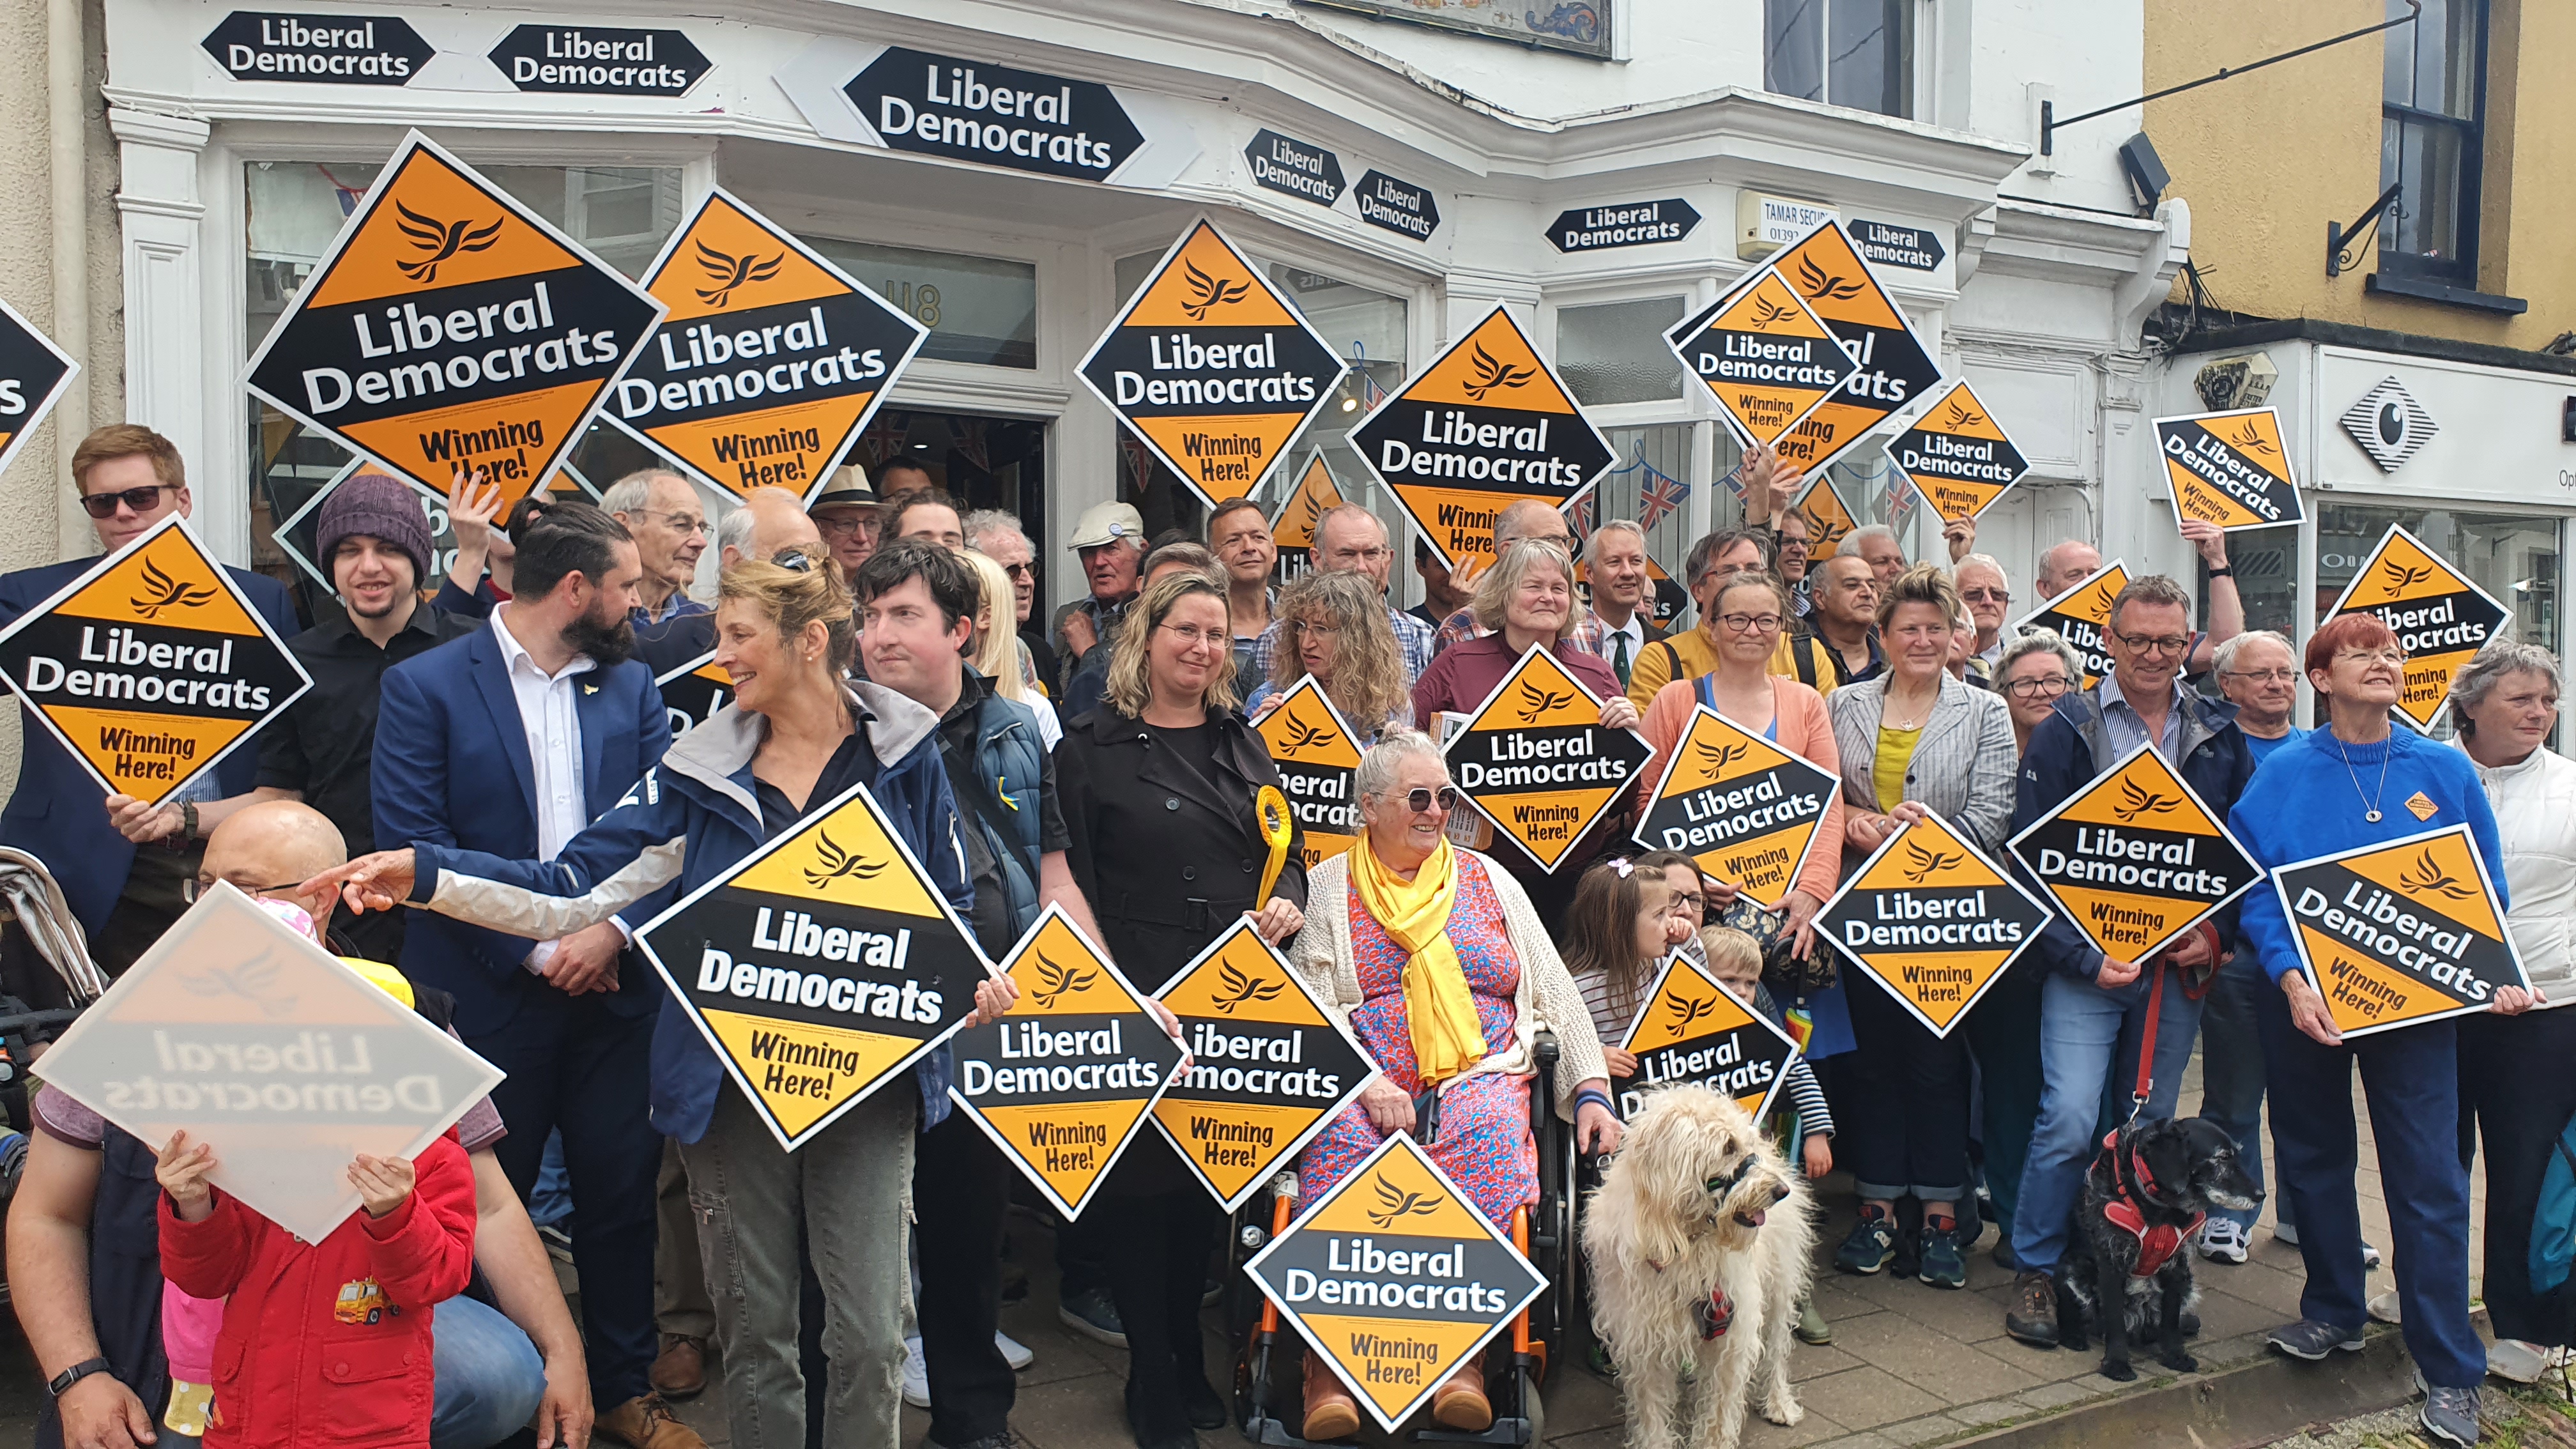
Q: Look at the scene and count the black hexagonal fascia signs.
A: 7